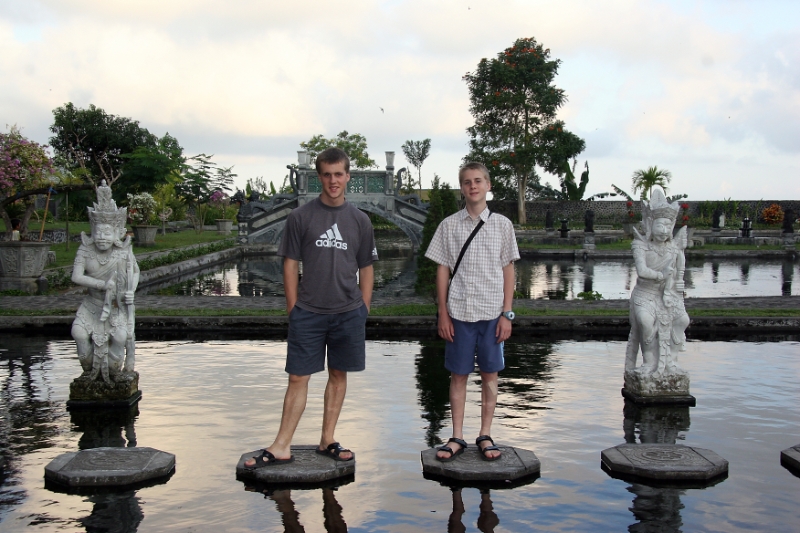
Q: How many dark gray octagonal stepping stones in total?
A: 5